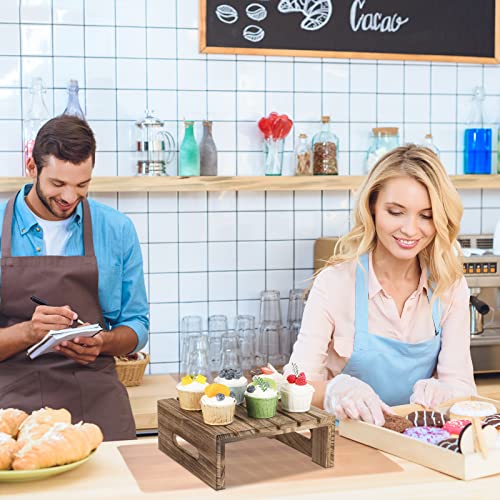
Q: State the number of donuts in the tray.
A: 7